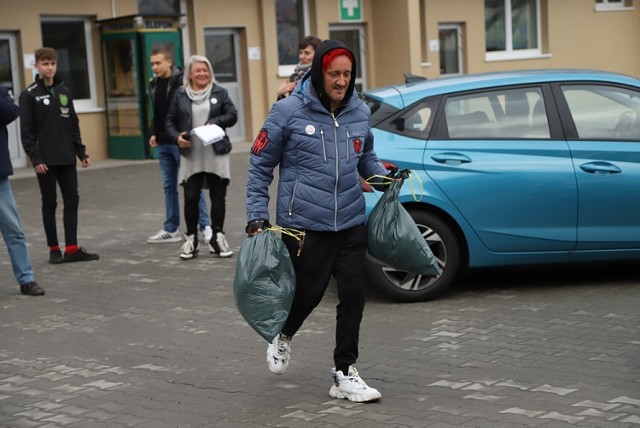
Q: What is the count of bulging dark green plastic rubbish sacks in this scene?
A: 2